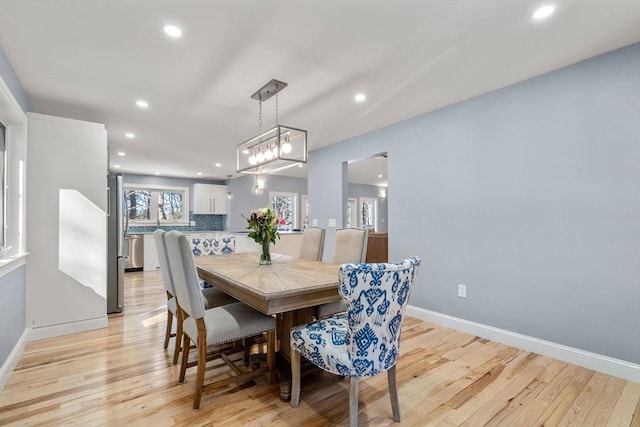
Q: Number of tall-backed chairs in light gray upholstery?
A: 4